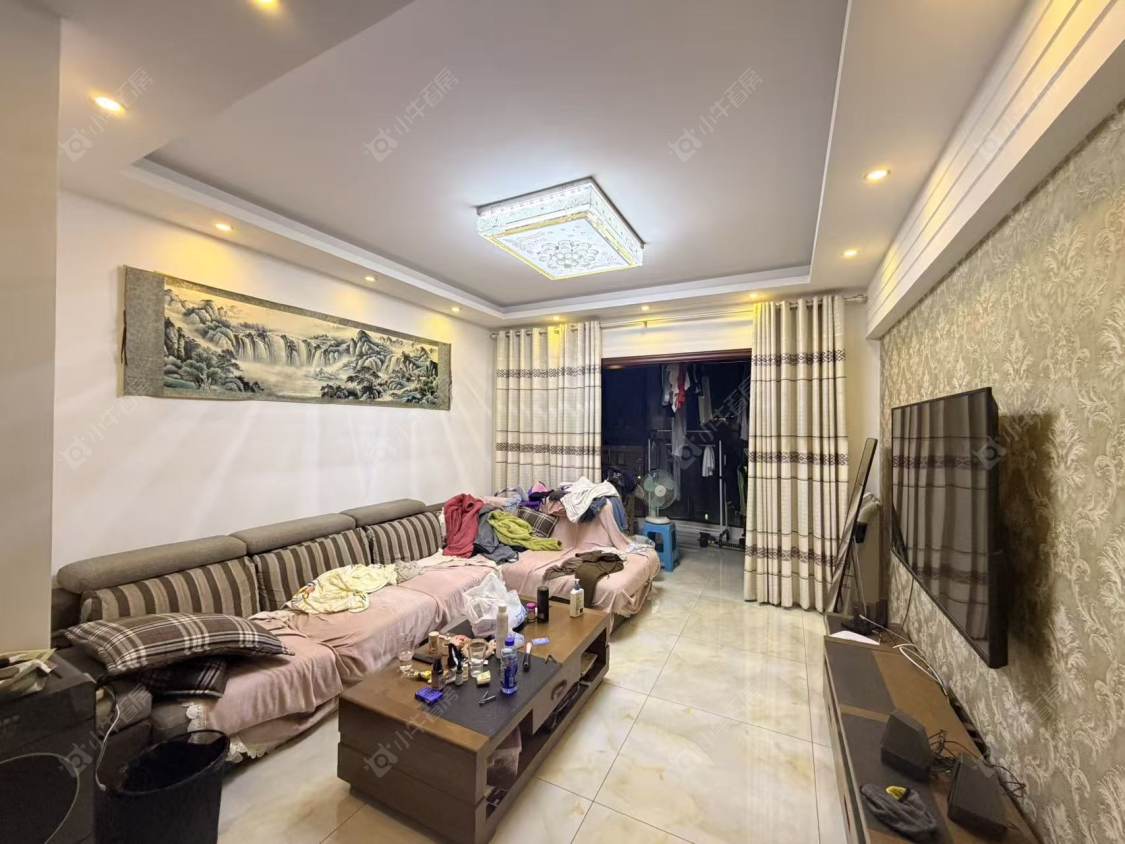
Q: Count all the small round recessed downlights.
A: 10